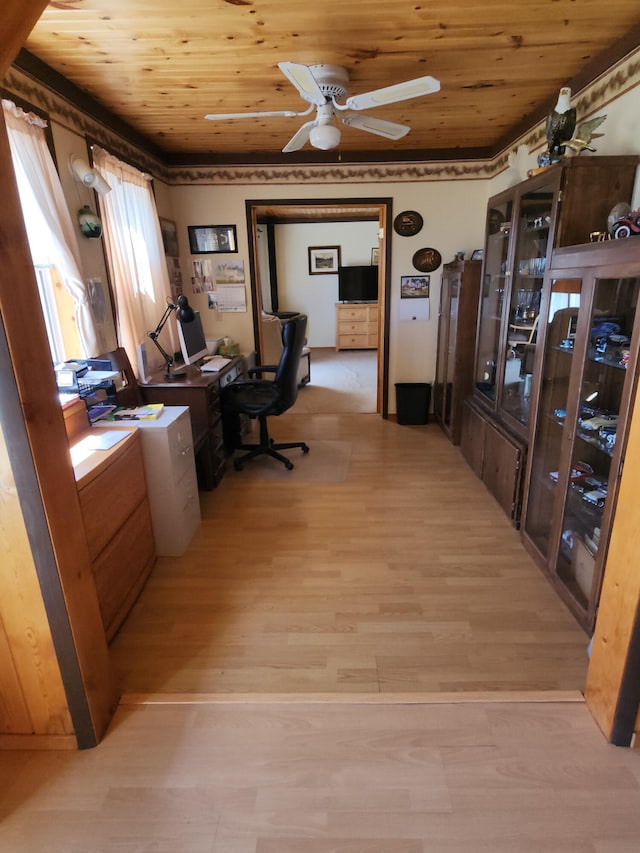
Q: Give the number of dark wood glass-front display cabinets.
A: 3